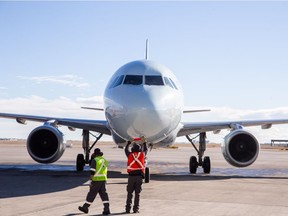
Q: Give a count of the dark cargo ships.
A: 0